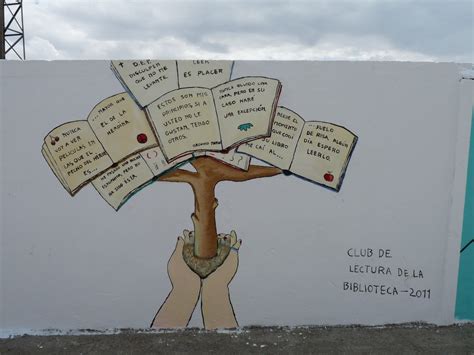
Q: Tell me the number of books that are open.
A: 6